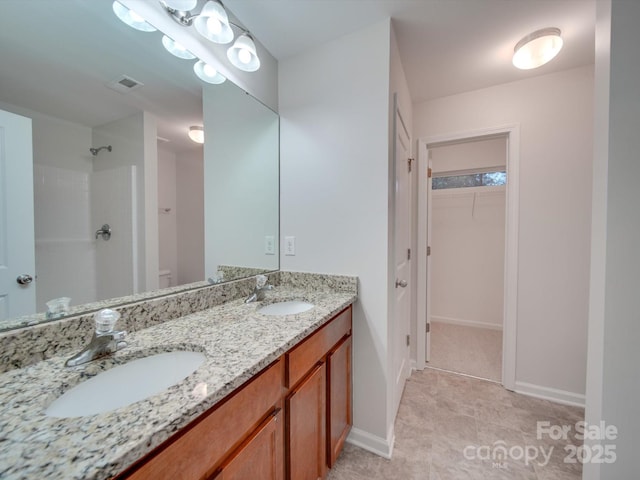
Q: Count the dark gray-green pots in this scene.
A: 0